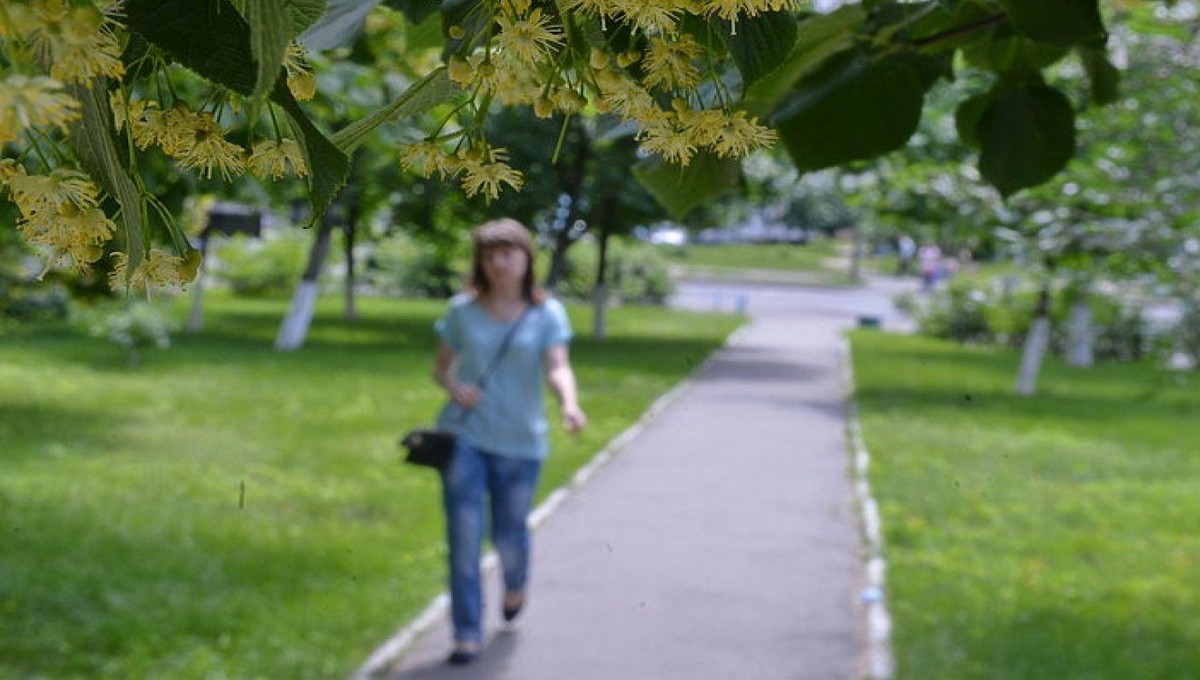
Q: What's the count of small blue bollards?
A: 2